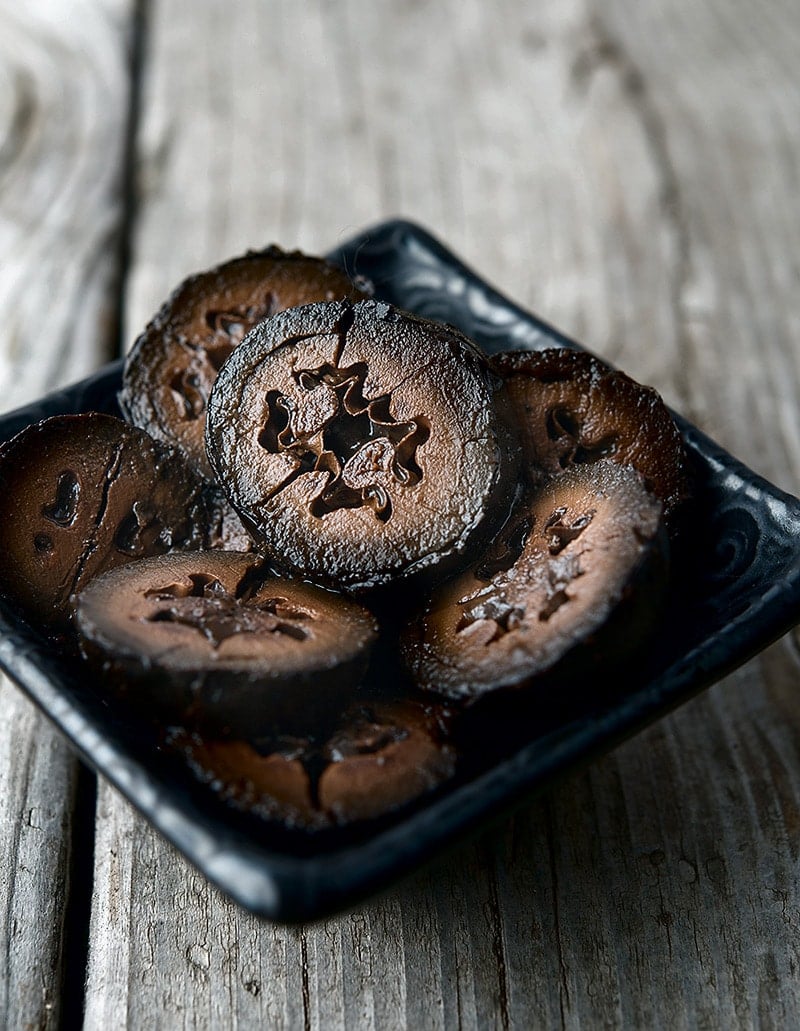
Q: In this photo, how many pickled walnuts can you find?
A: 7